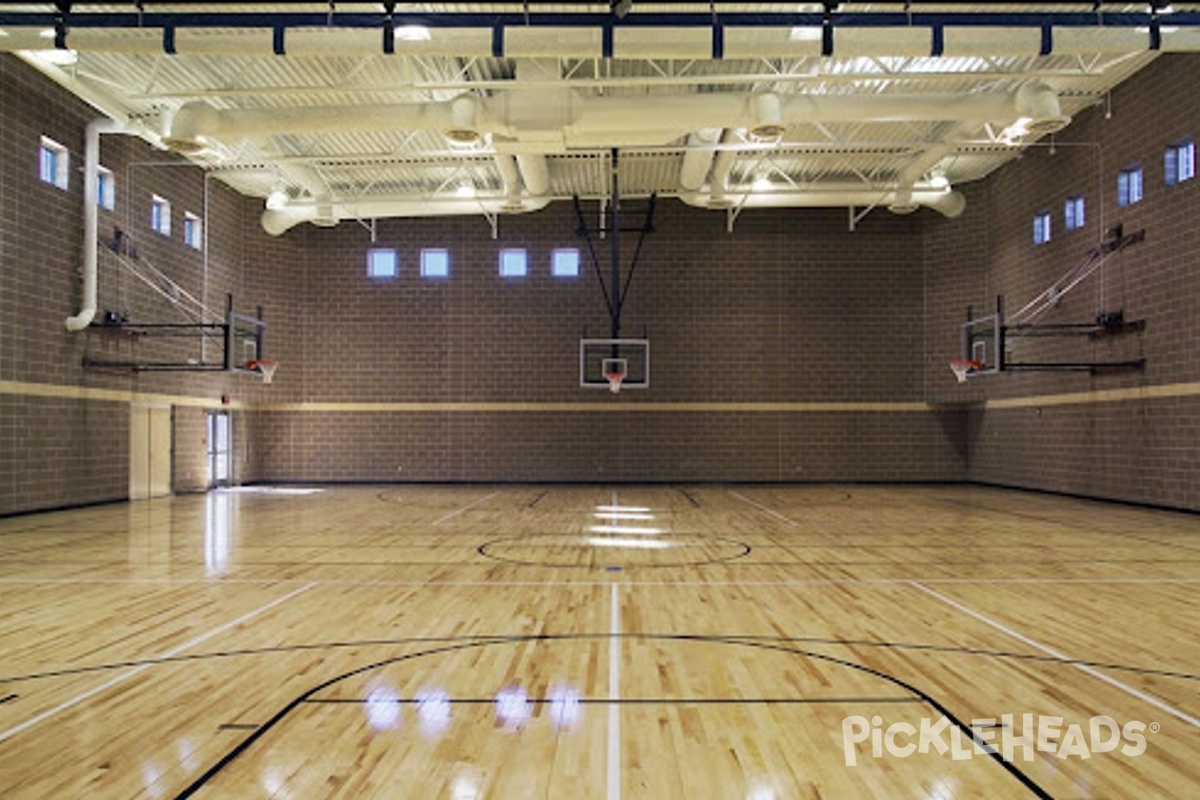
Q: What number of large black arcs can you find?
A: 2